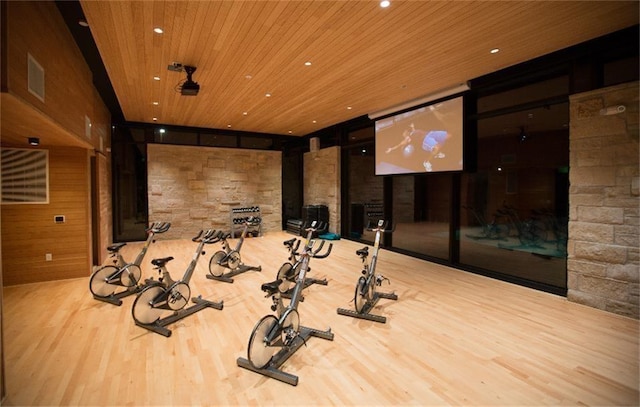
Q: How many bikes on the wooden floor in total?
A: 6